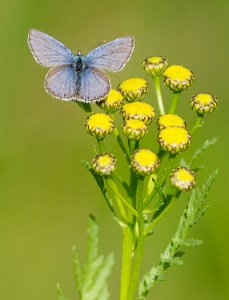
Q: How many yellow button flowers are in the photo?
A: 13